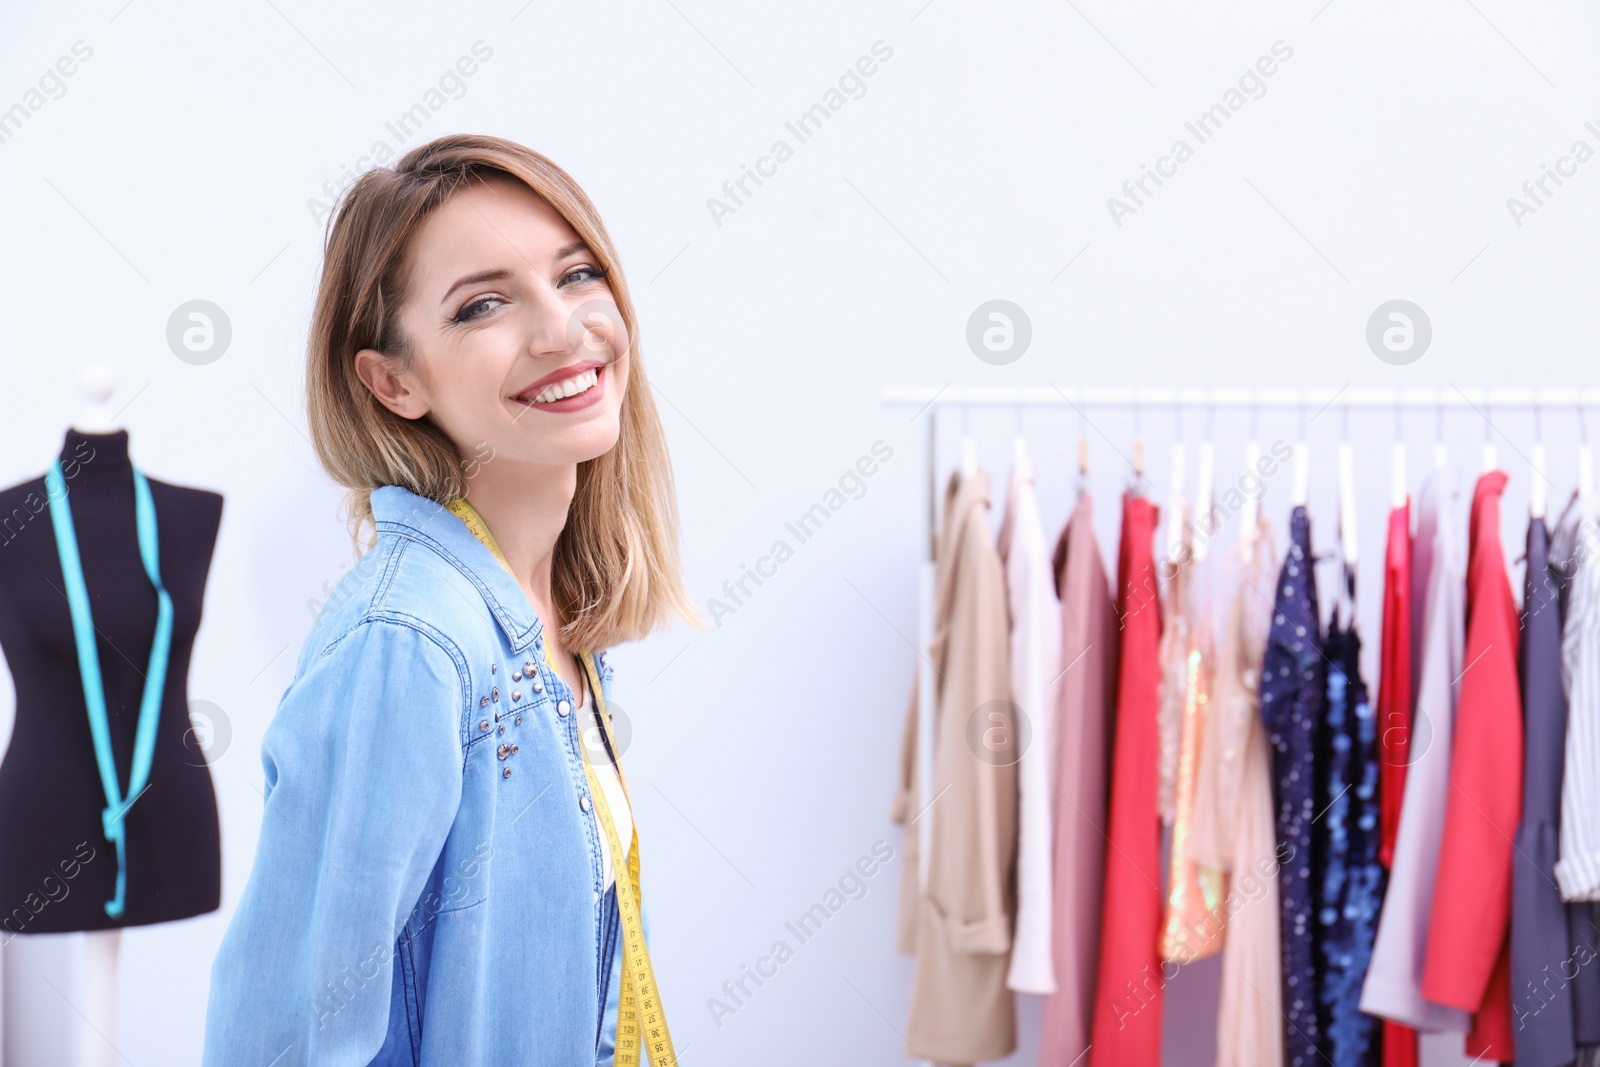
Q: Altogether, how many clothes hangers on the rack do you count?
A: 14